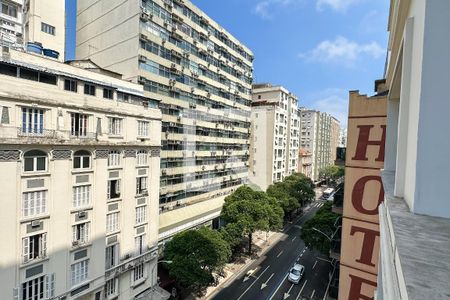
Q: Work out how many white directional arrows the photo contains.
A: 3